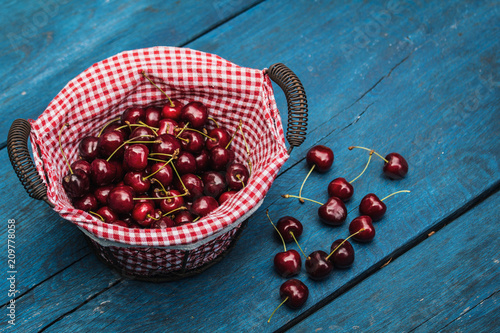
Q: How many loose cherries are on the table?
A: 11